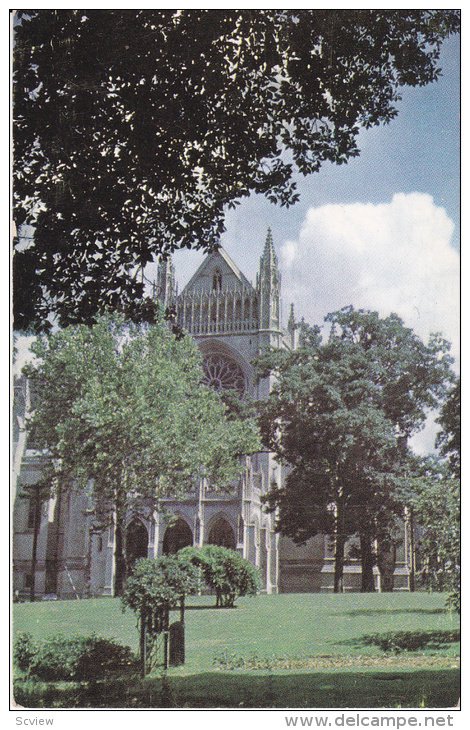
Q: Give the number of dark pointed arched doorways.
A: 3